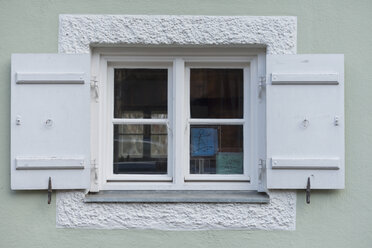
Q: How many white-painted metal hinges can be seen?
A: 4